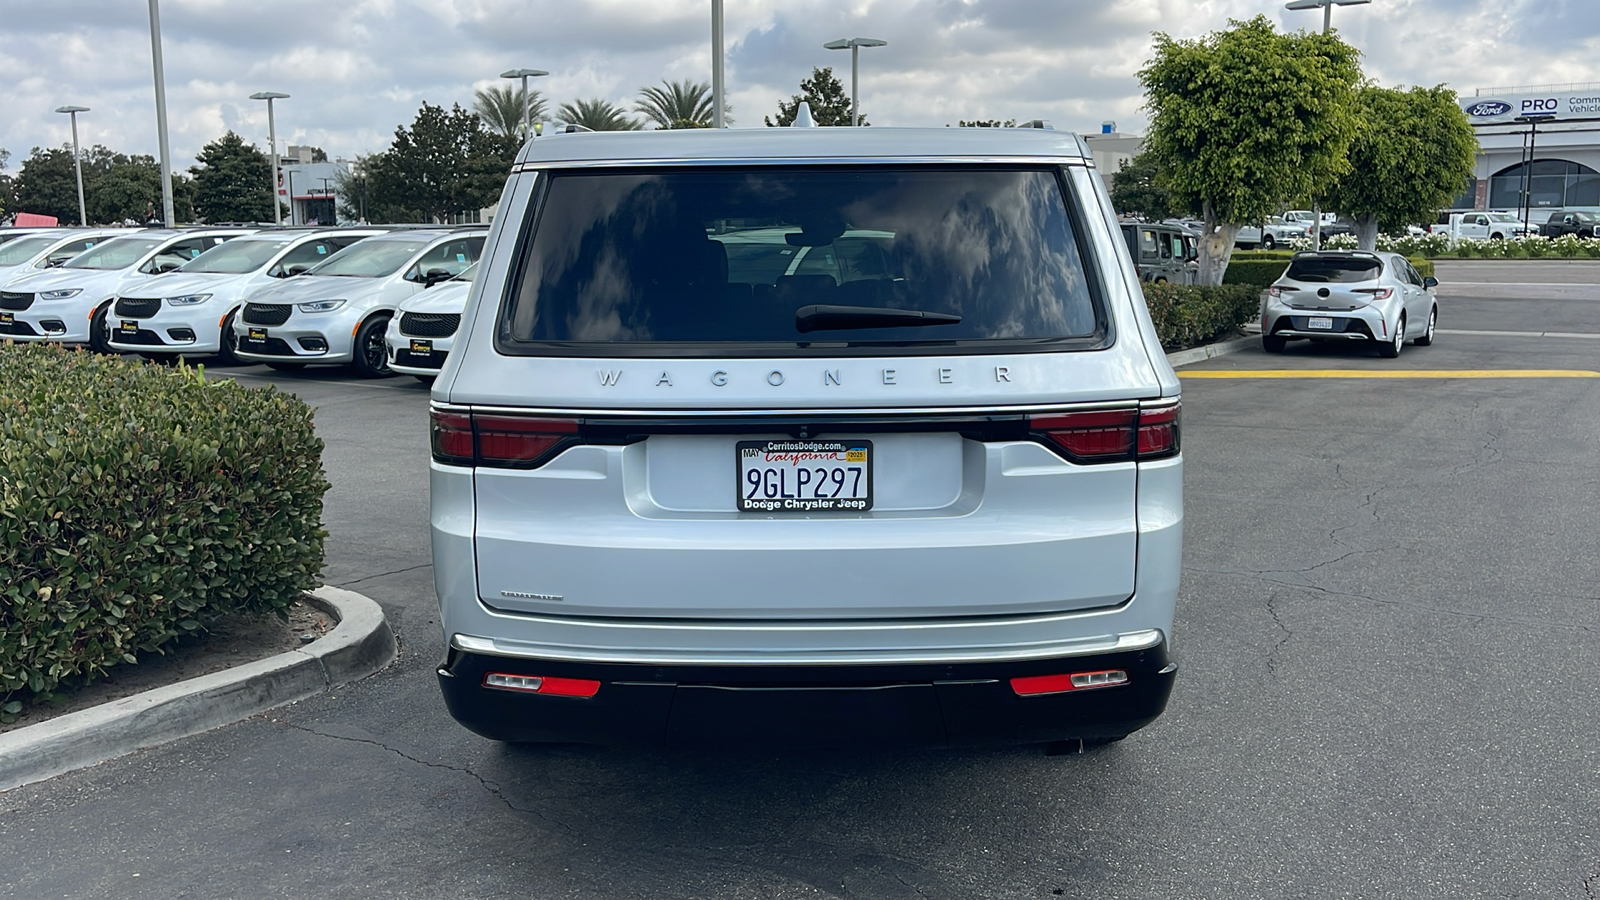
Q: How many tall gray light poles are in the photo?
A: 7